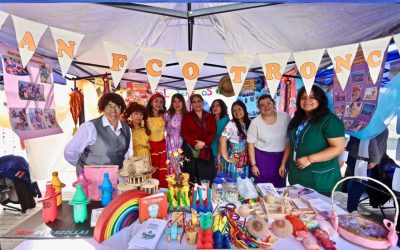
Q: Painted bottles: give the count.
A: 5